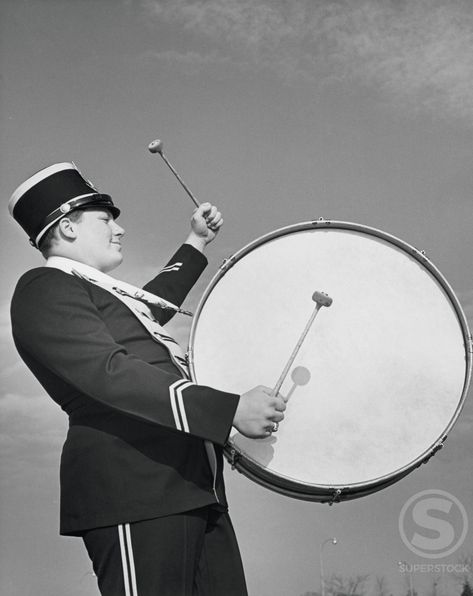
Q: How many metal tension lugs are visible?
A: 8